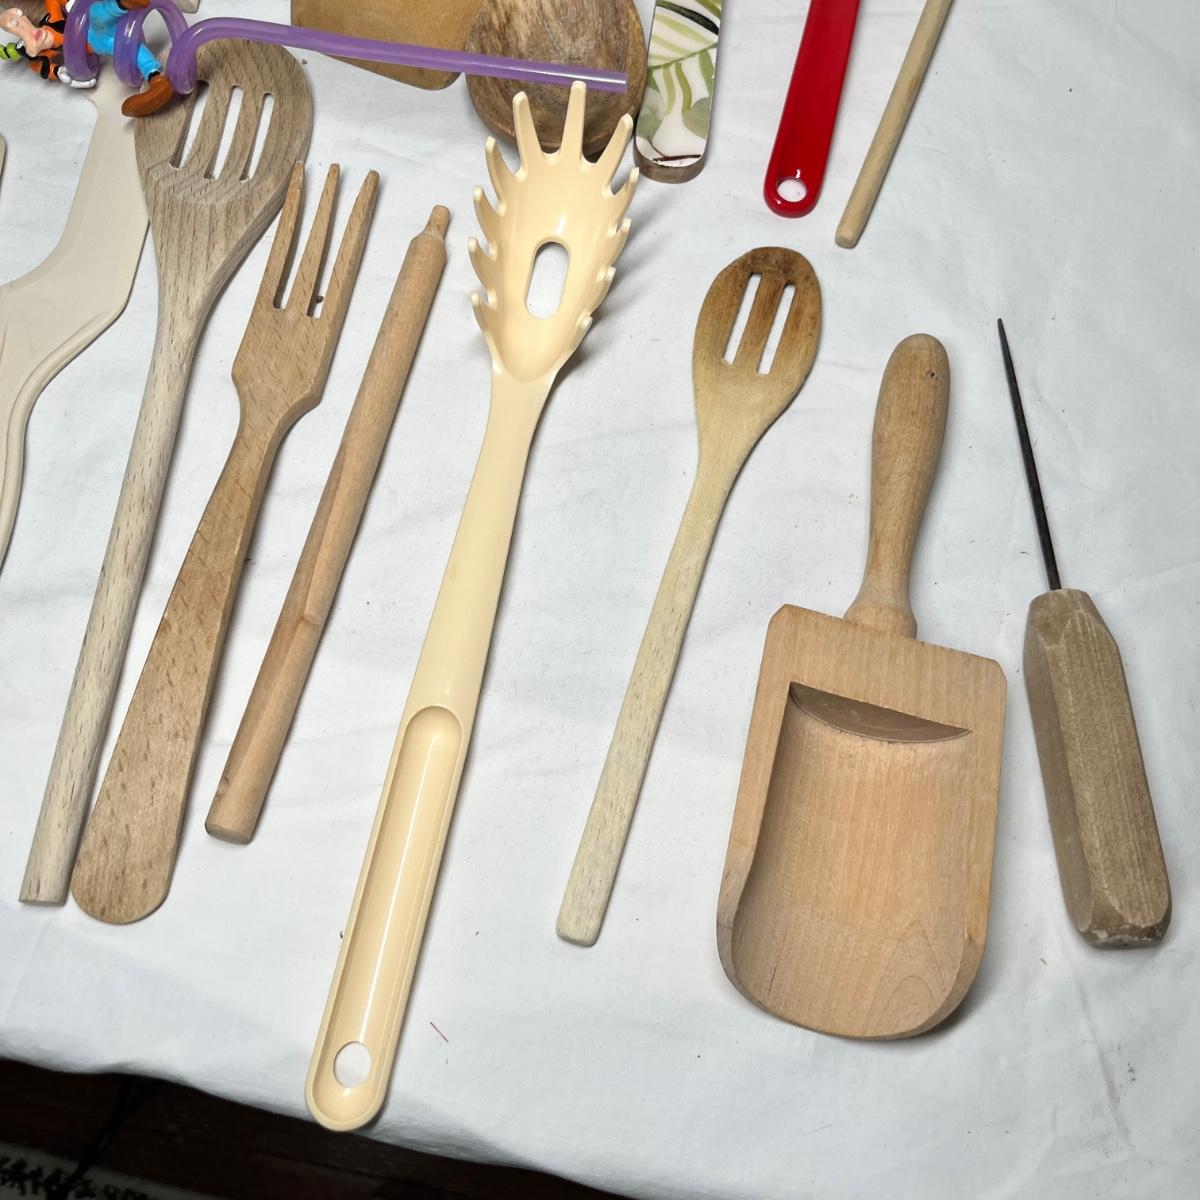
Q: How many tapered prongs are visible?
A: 14